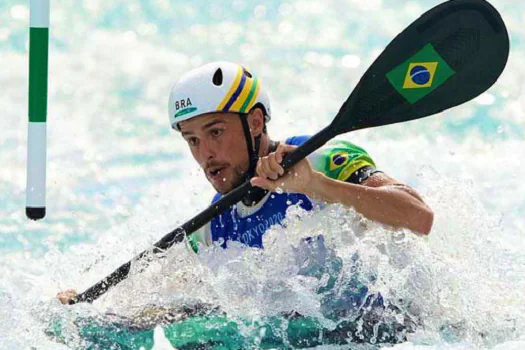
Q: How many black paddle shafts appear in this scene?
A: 1